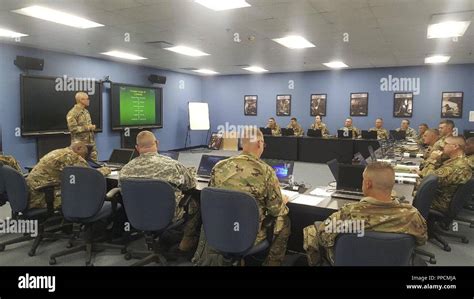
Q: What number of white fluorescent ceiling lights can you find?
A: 11